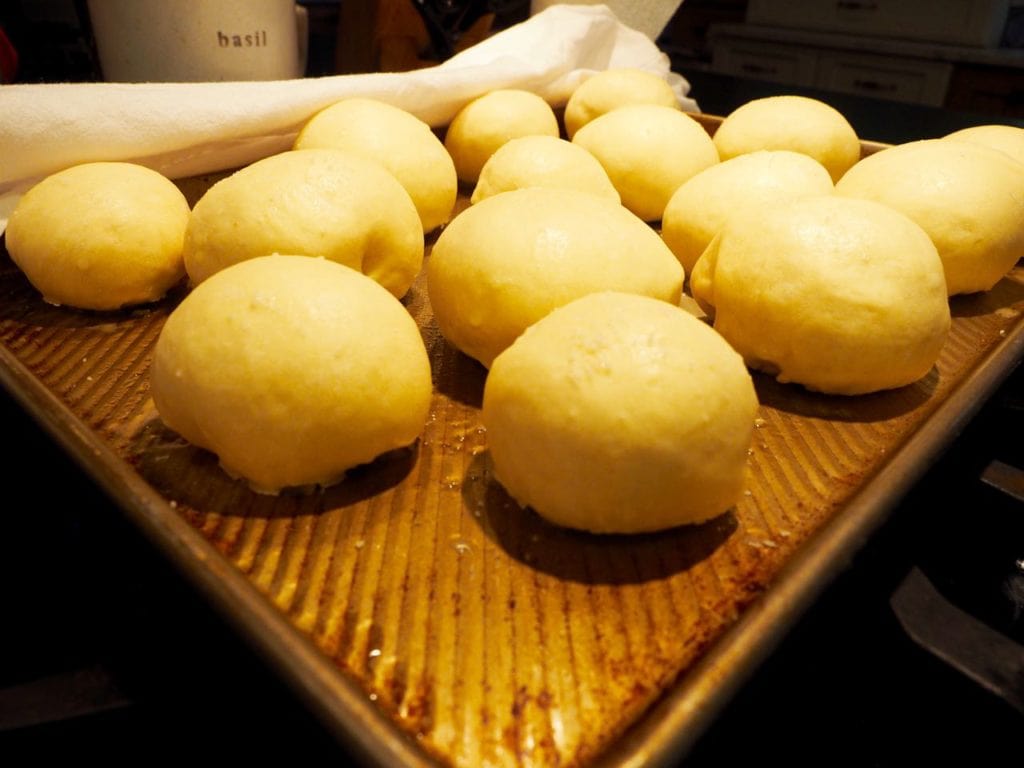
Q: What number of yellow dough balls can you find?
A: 15